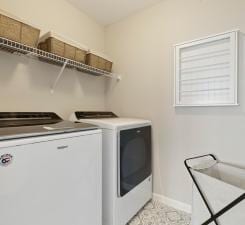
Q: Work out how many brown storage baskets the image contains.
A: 3